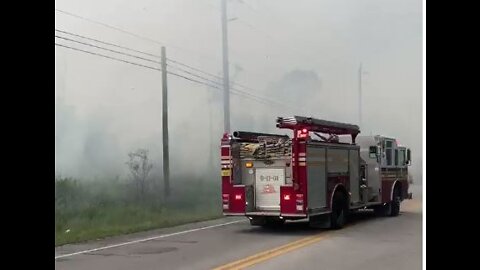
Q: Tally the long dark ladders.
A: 1